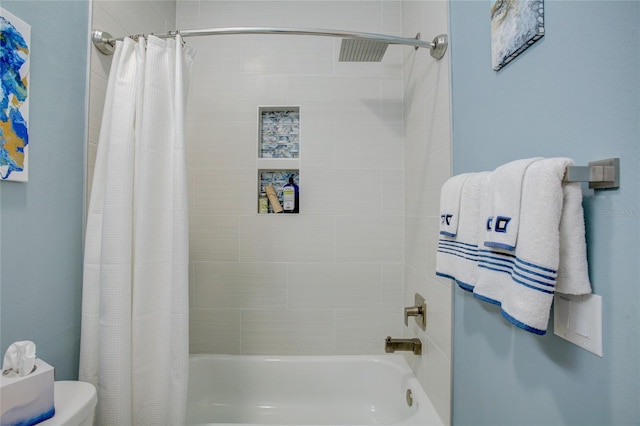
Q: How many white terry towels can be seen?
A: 4